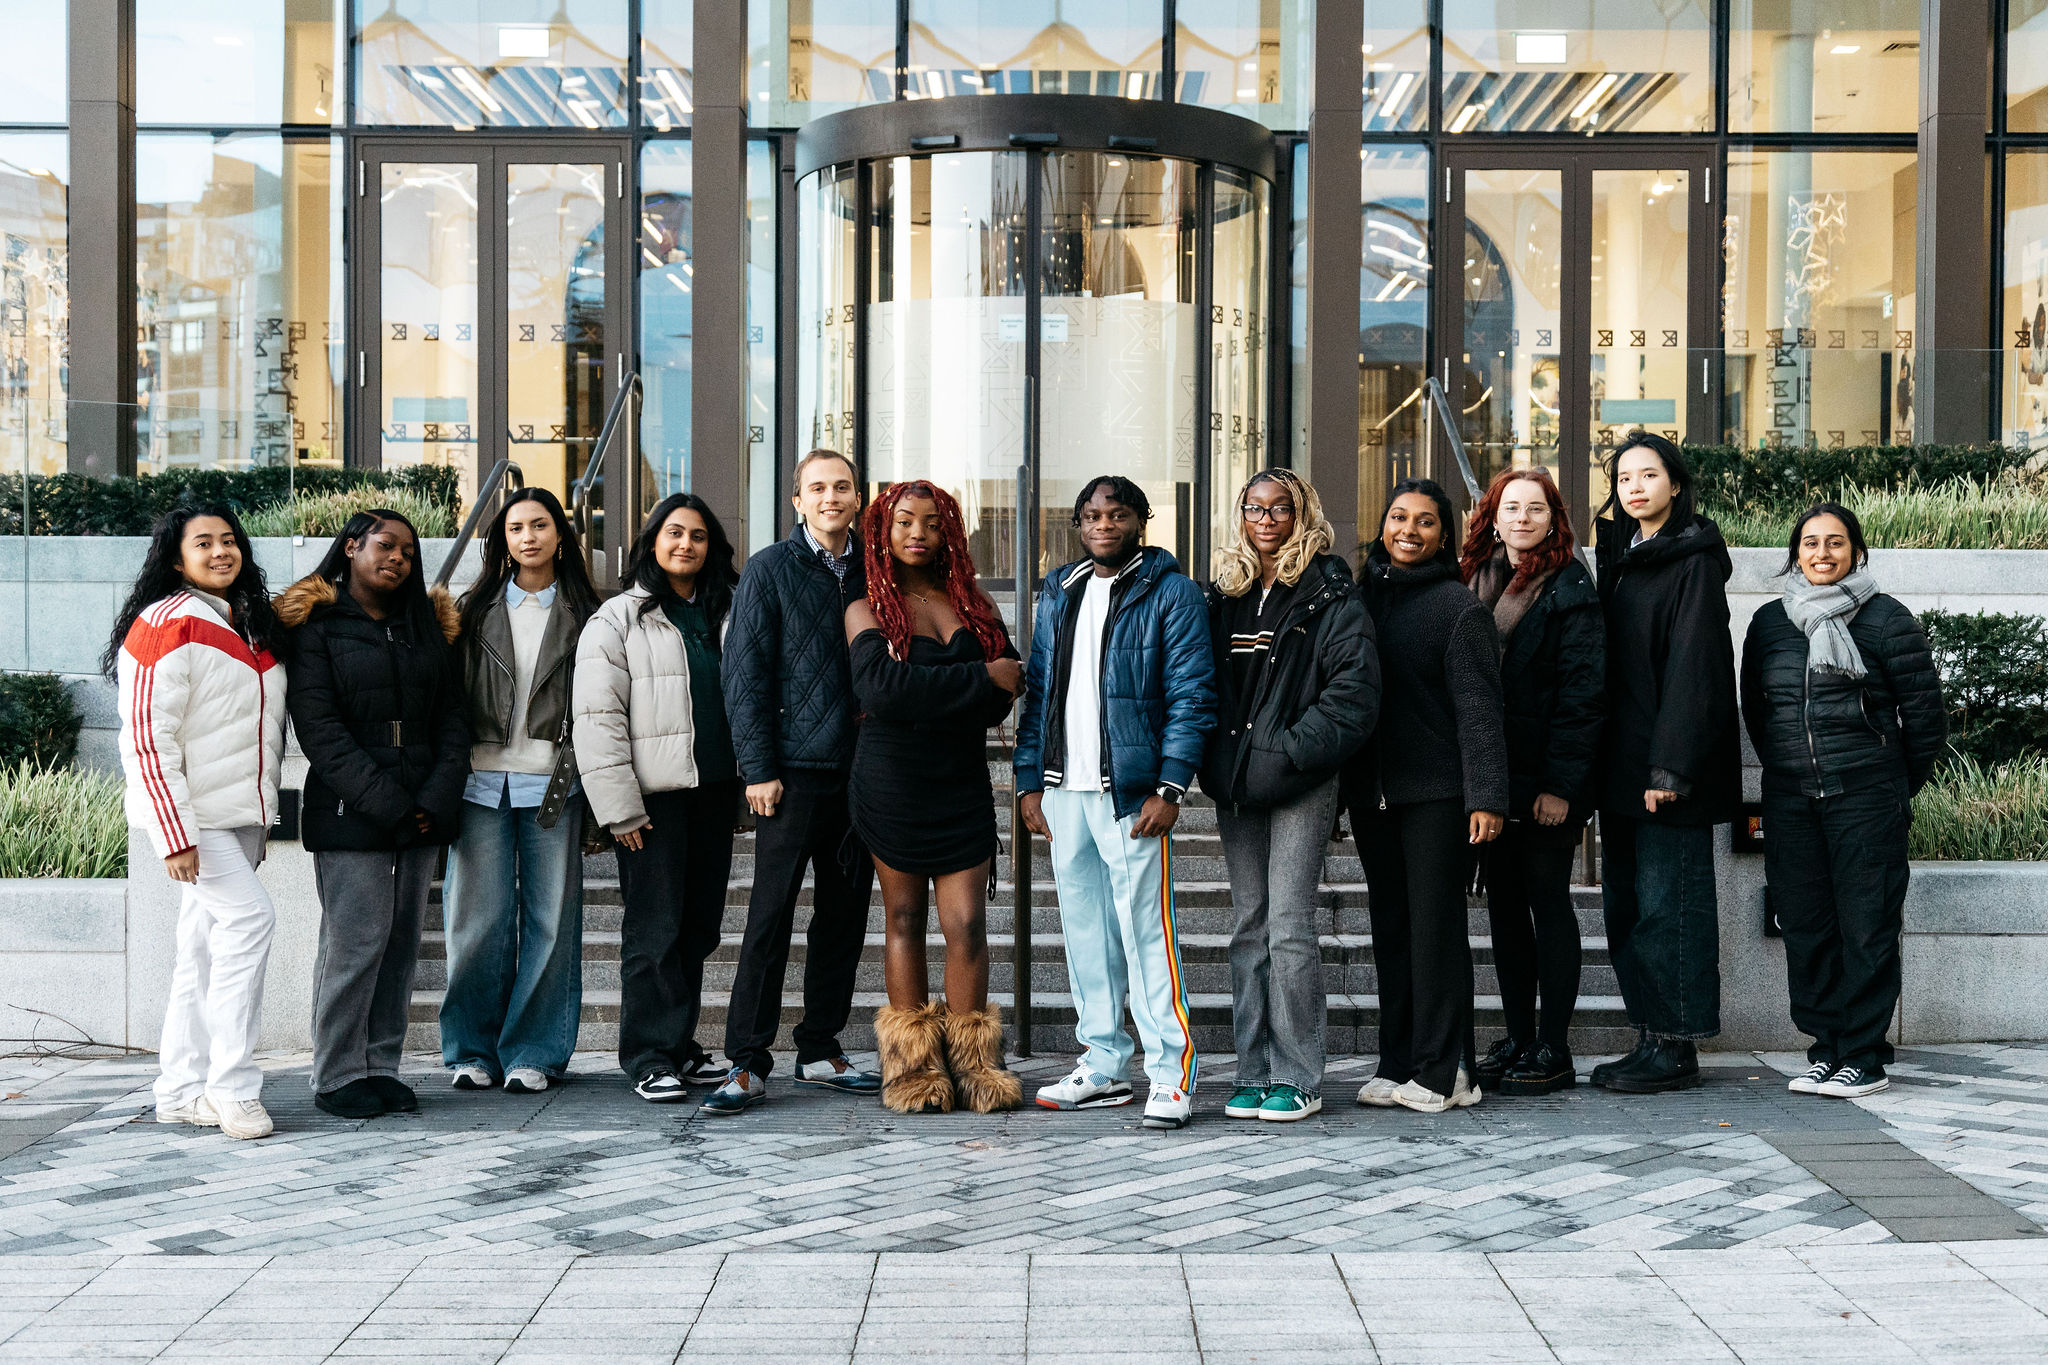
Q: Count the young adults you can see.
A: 12